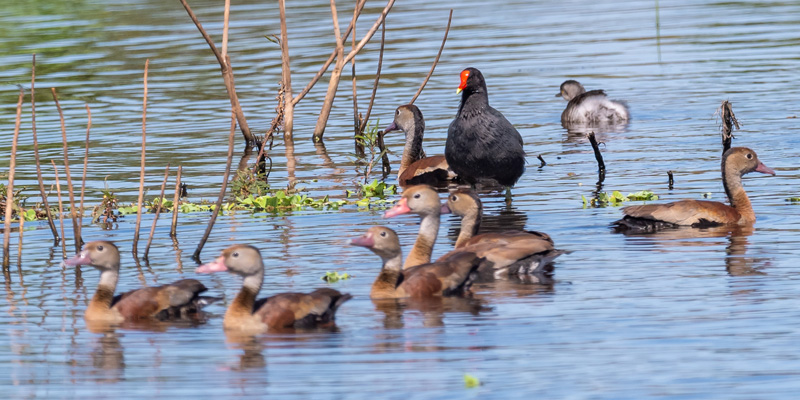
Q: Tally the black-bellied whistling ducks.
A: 7